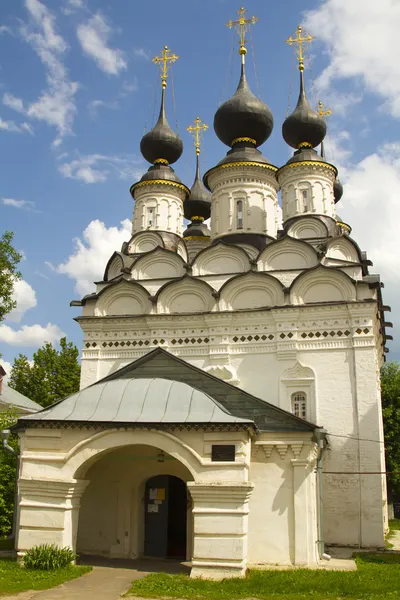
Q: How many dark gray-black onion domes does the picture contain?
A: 5